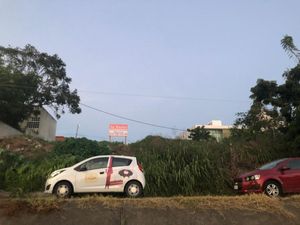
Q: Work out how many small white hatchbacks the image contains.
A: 1